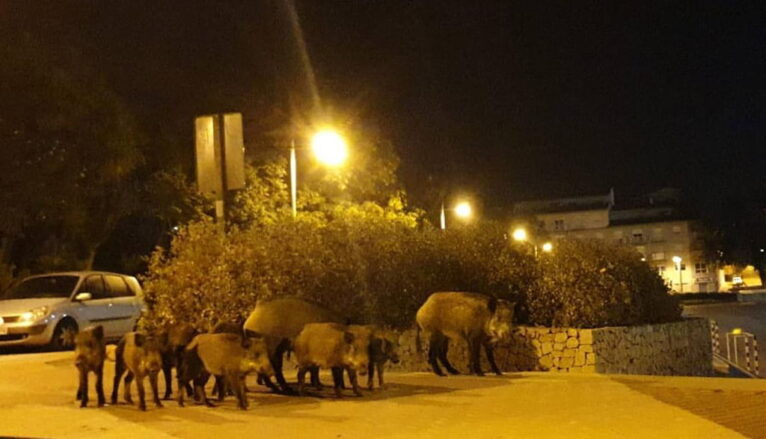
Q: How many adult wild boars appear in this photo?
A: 2